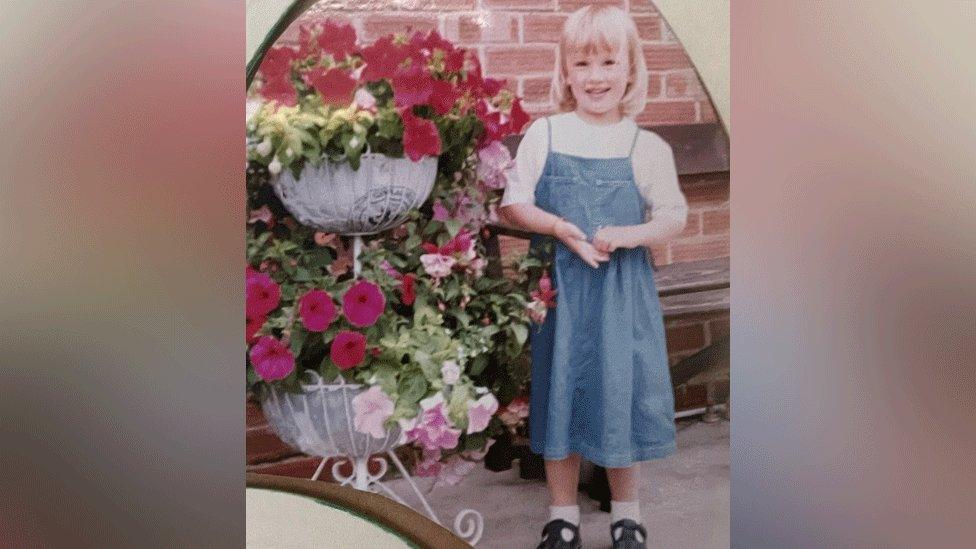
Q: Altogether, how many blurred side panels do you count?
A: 2